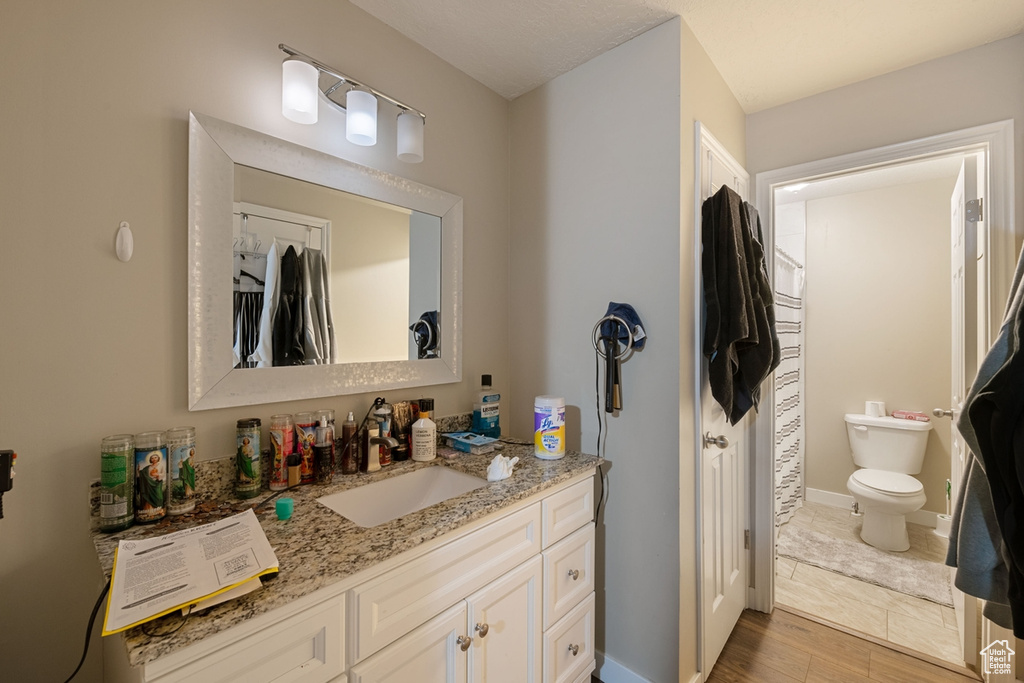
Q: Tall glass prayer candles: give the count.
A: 7